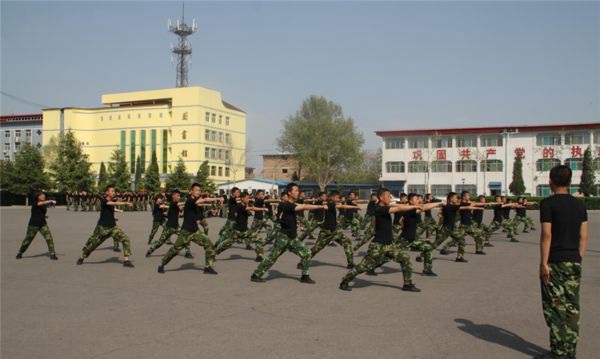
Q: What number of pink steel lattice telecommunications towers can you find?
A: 0